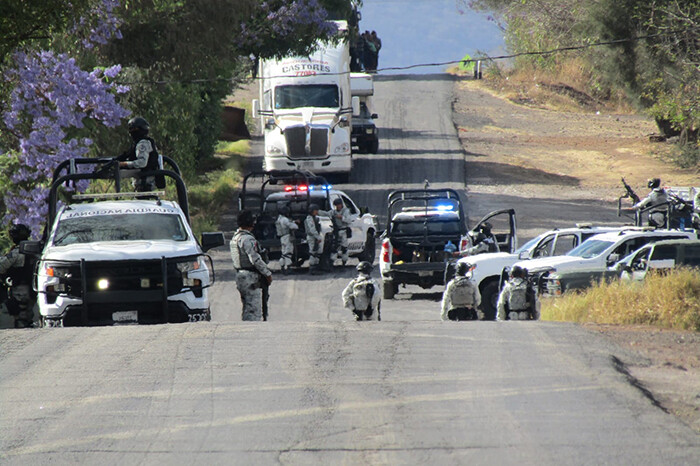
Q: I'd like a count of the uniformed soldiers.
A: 11